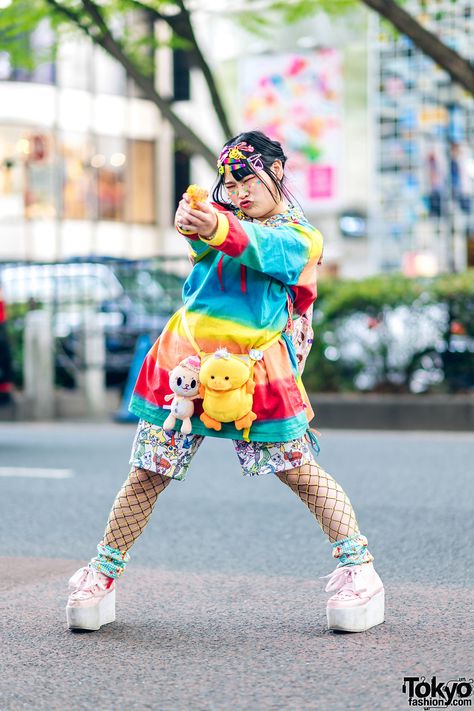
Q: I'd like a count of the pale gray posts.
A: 2